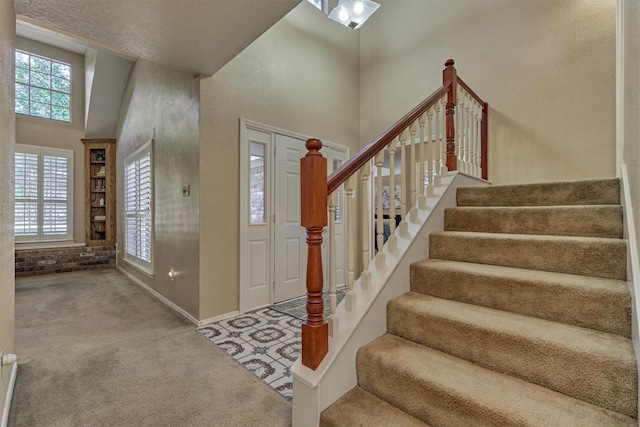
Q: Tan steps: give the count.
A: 7